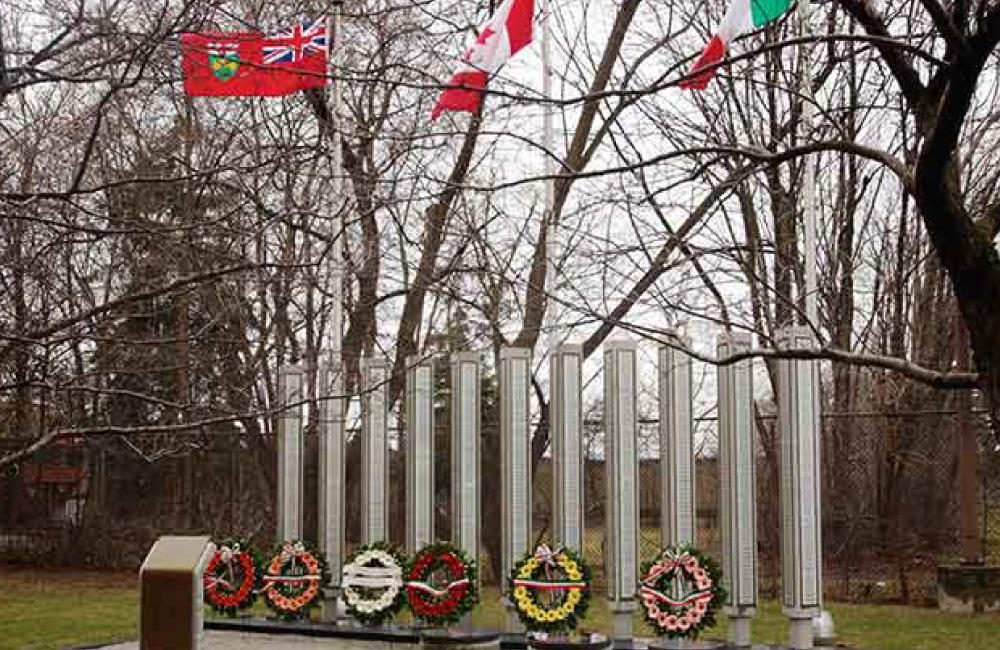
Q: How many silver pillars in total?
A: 11